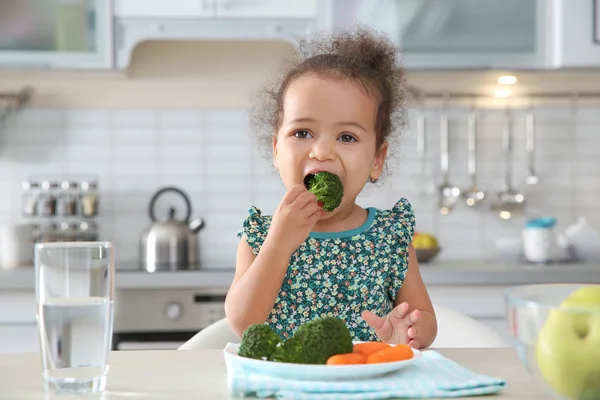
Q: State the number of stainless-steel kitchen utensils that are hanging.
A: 5